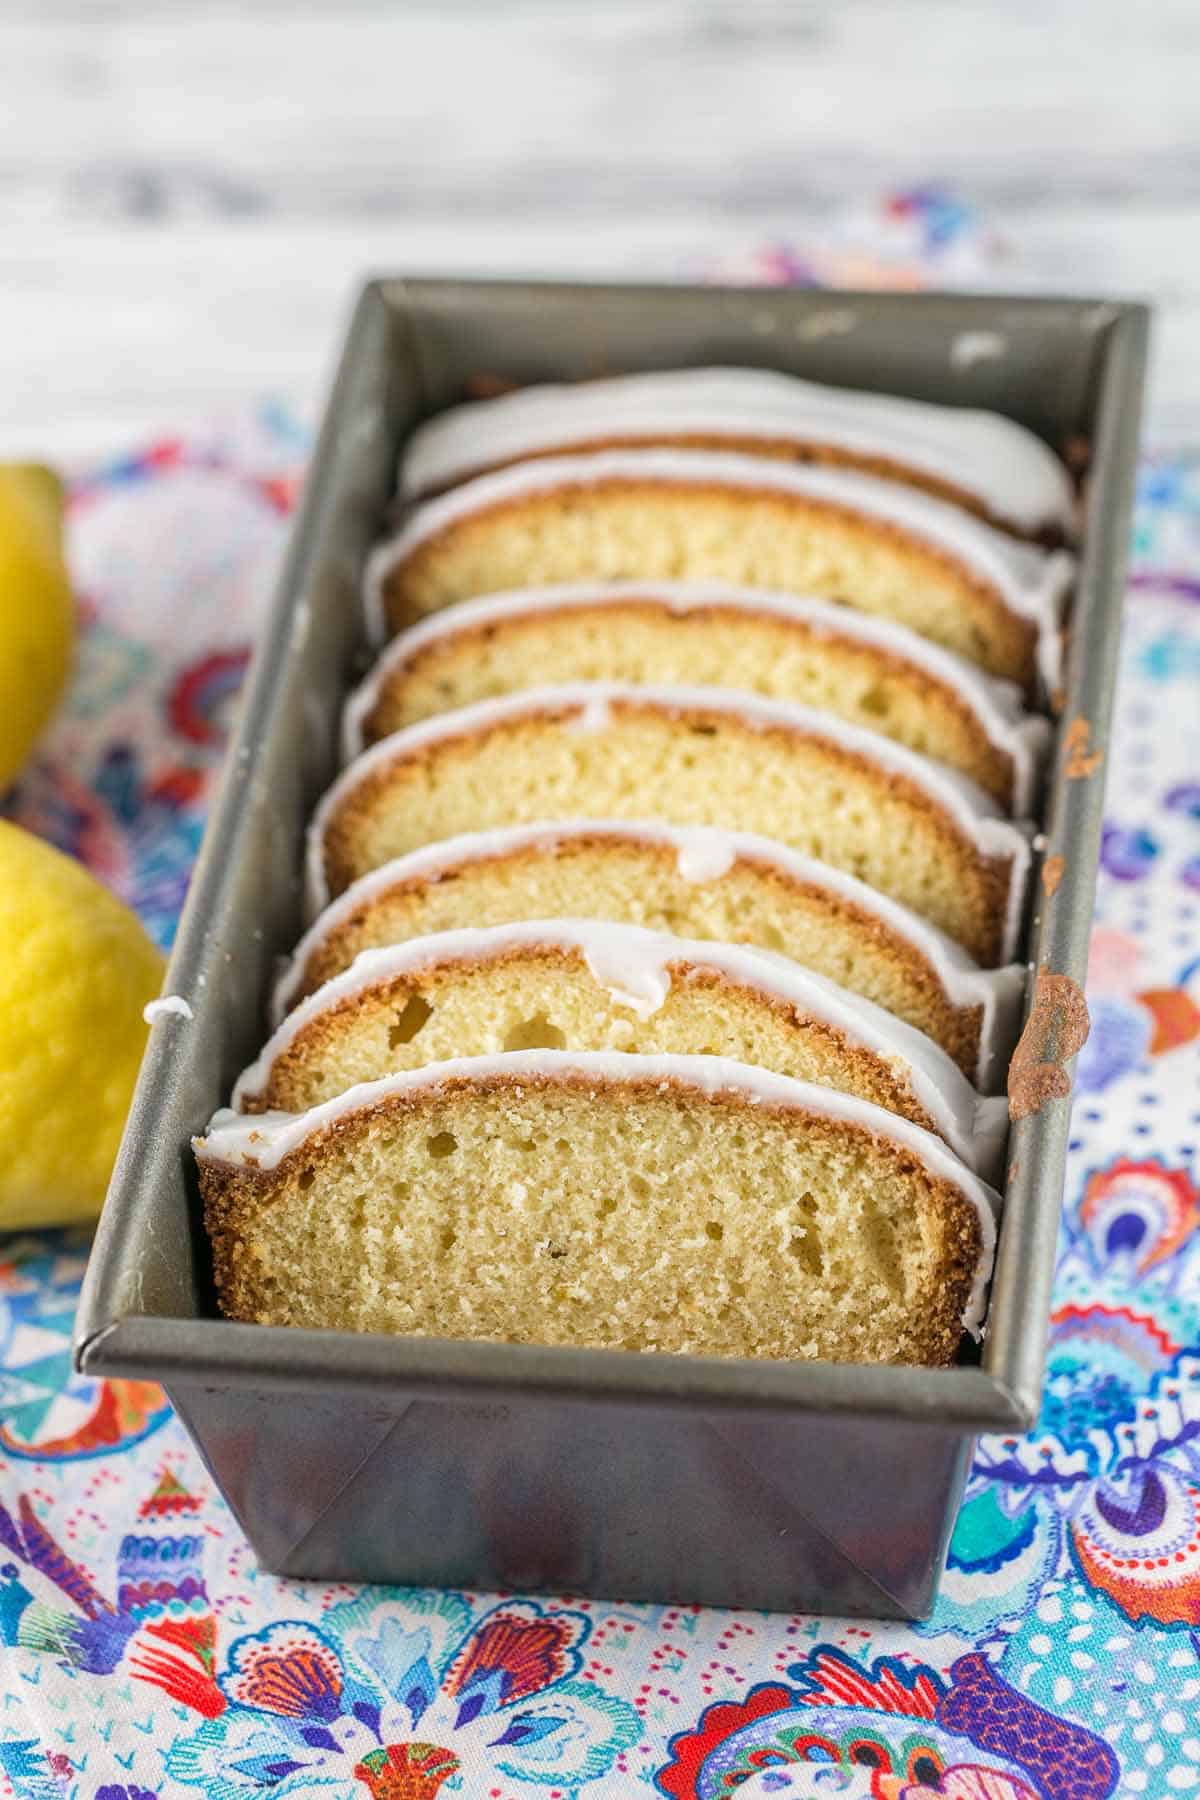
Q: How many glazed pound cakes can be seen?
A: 7